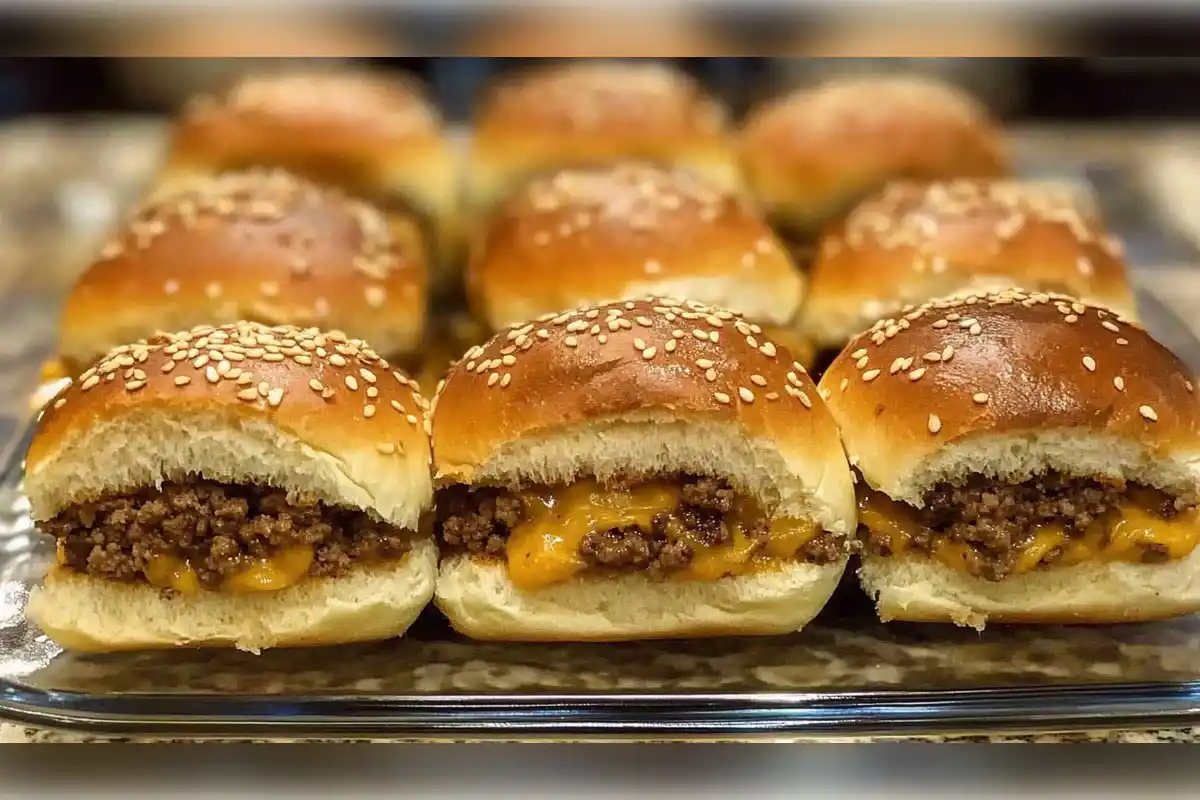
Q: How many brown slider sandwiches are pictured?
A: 9